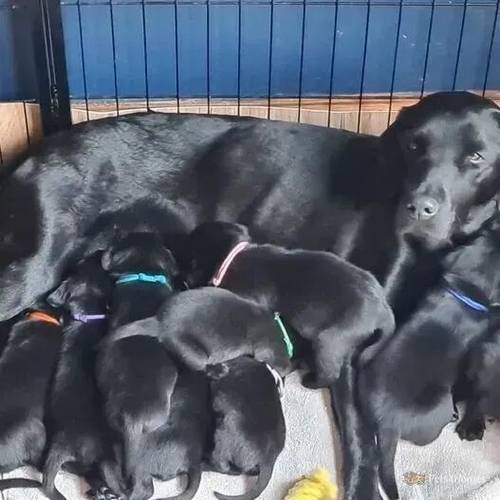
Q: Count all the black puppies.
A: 9